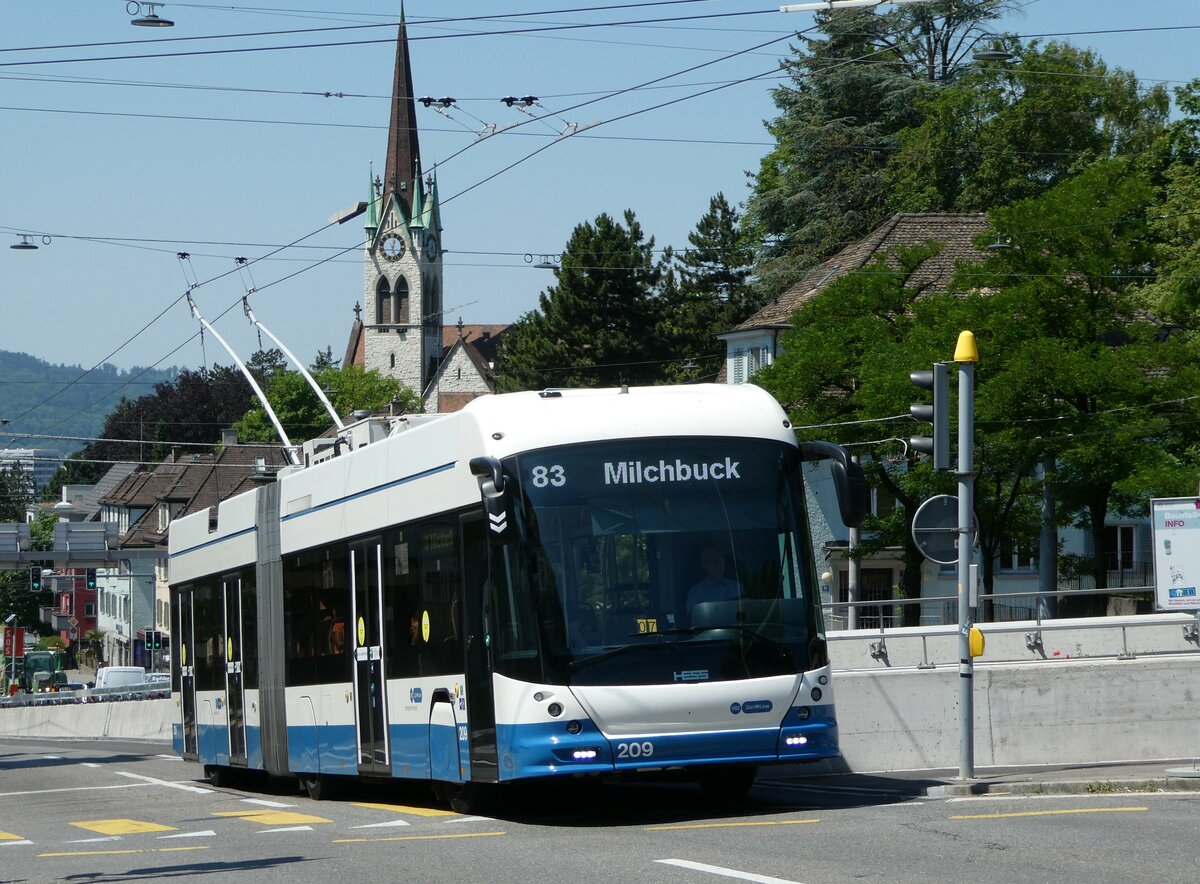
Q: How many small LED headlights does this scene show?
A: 6